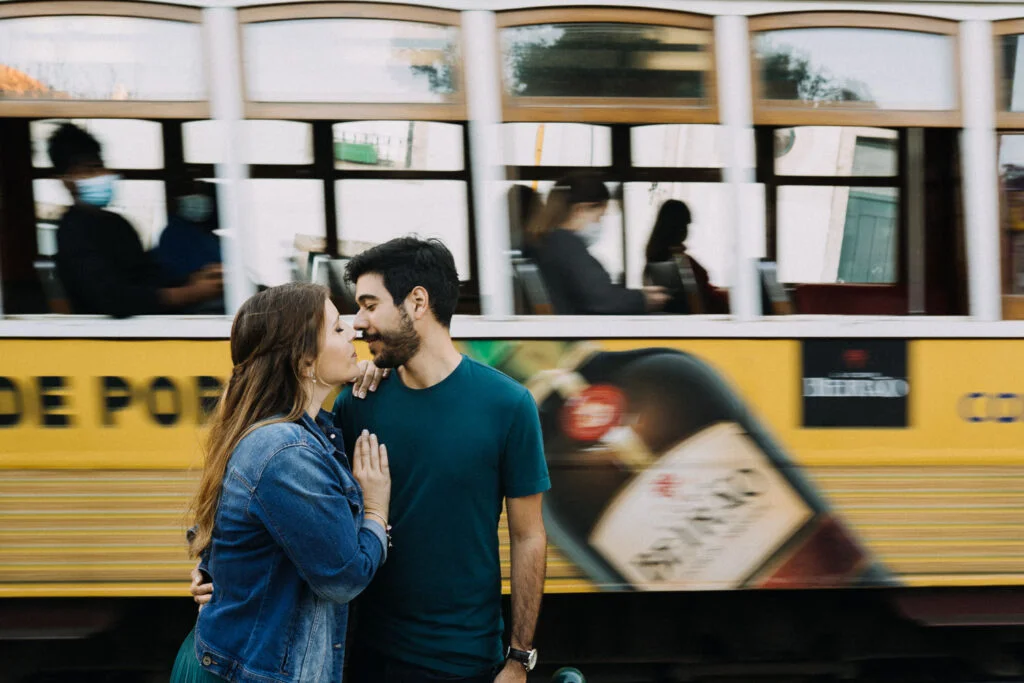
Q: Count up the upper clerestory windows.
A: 5